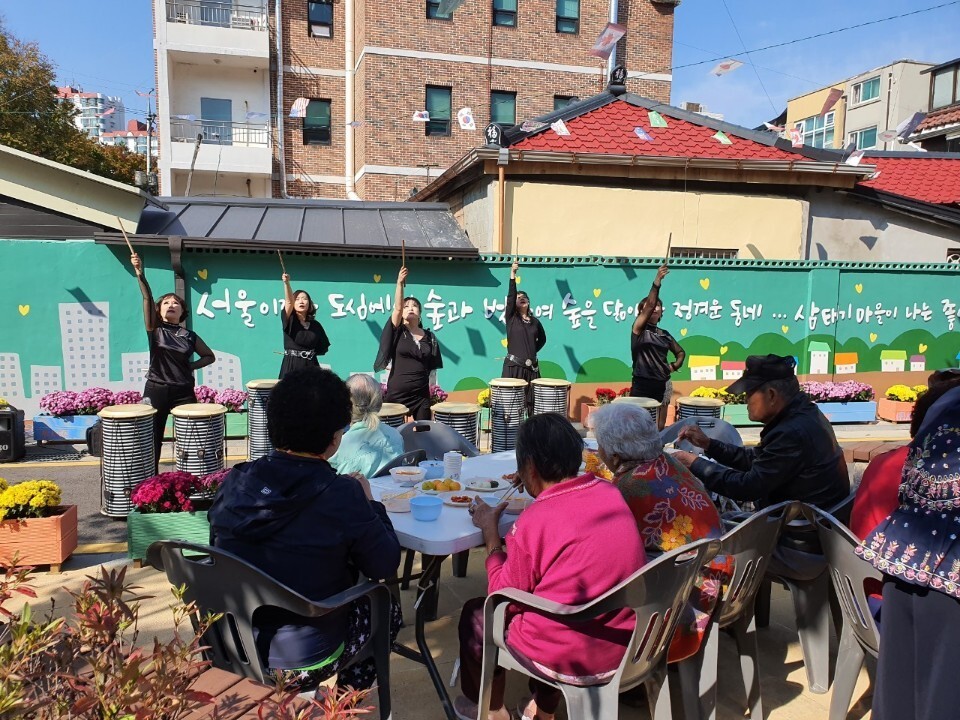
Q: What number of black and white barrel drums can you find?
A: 9